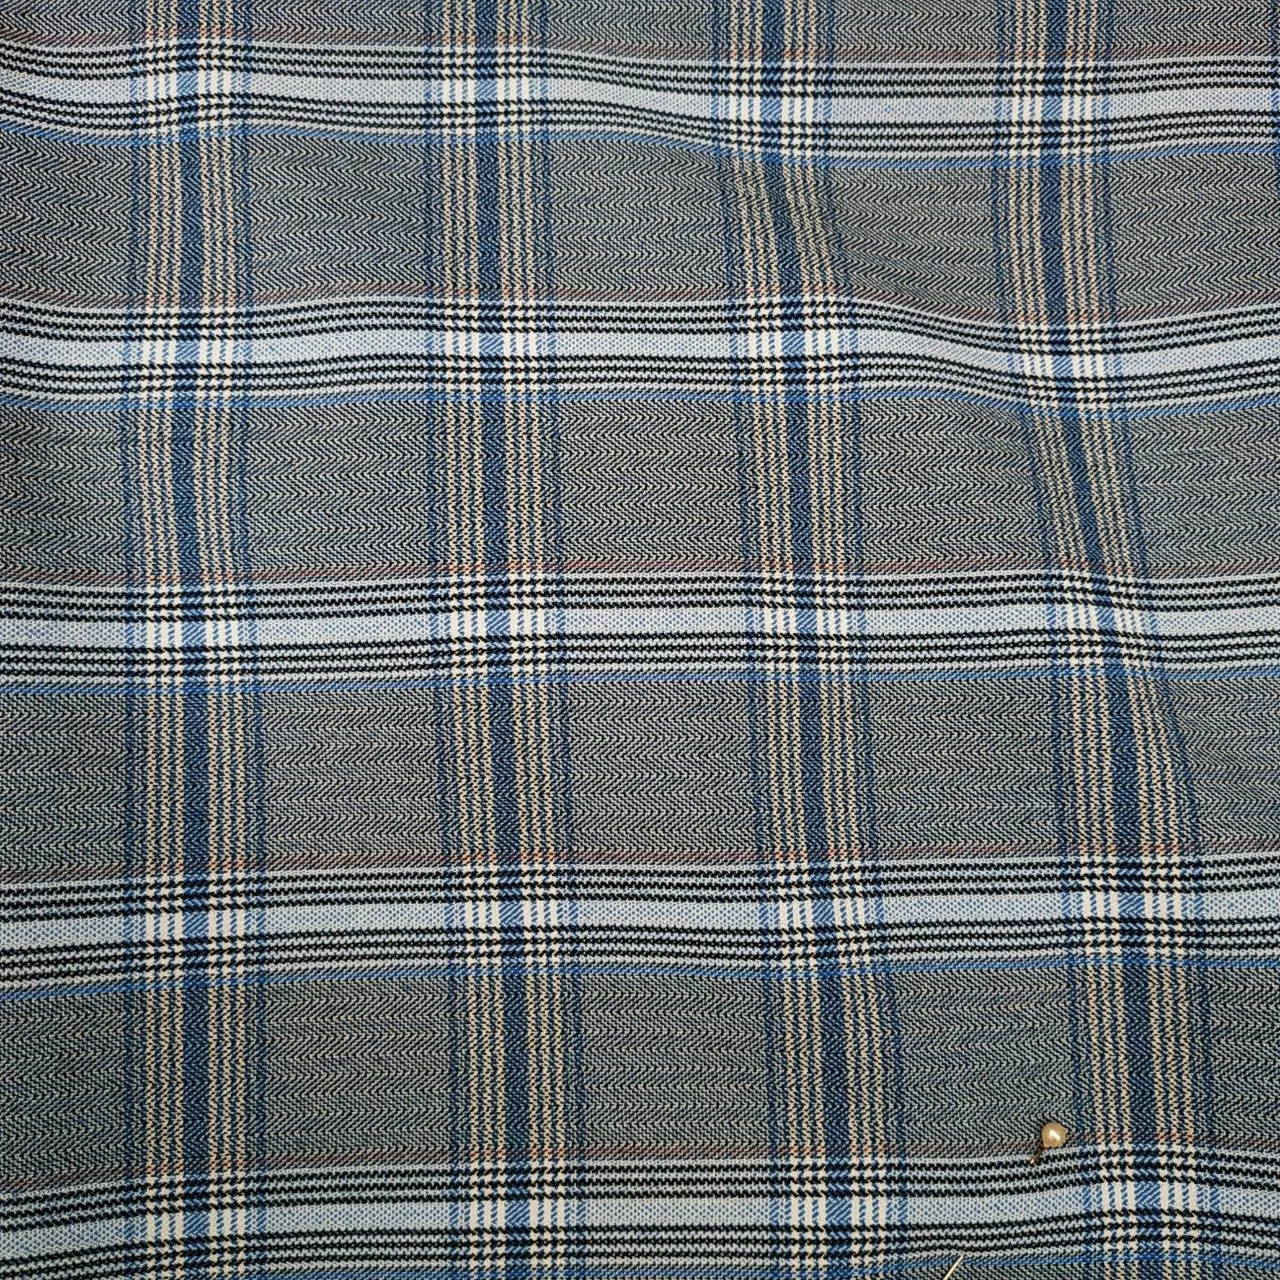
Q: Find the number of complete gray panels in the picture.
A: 12